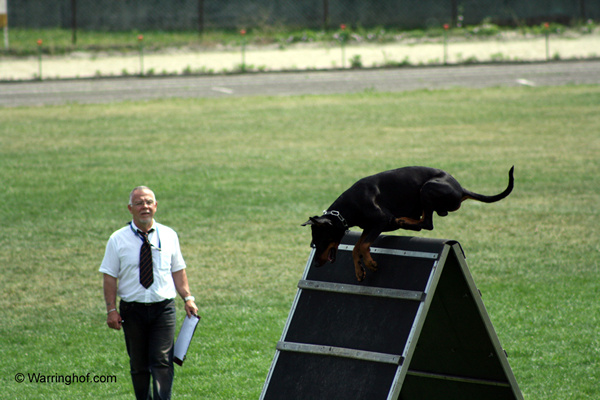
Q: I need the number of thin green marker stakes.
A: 6